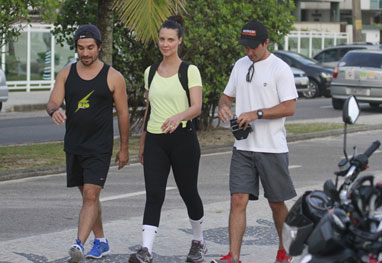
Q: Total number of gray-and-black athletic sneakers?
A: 2